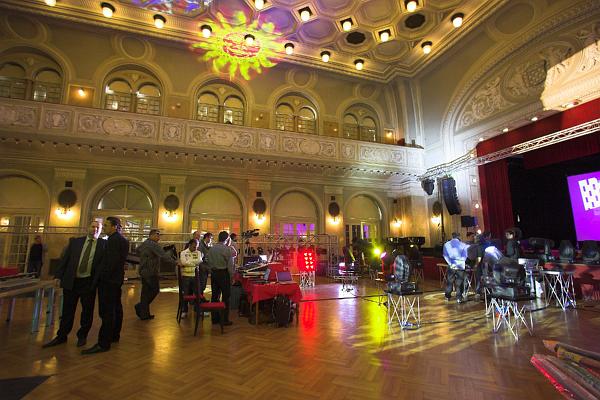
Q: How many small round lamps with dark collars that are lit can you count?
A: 15